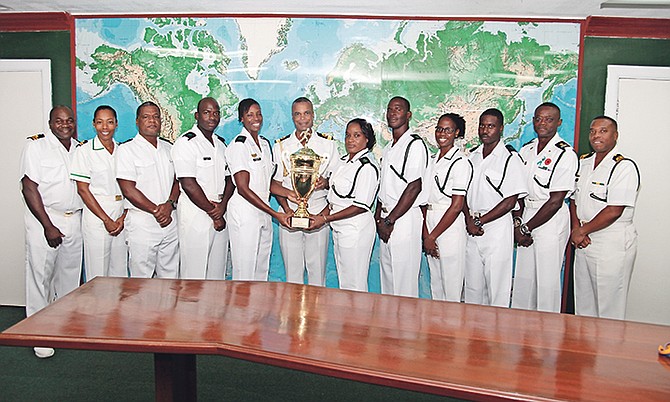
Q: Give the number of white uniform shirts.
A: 12